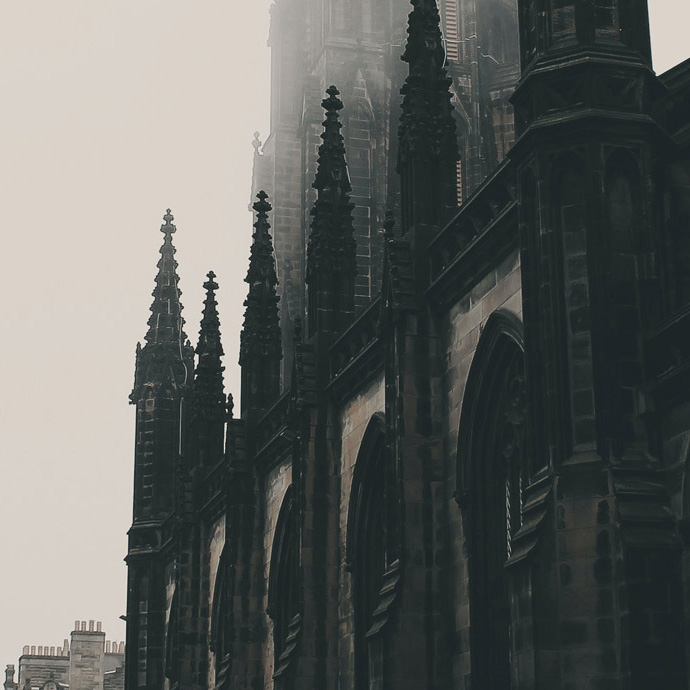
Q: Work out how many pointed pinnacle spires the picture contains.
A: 5